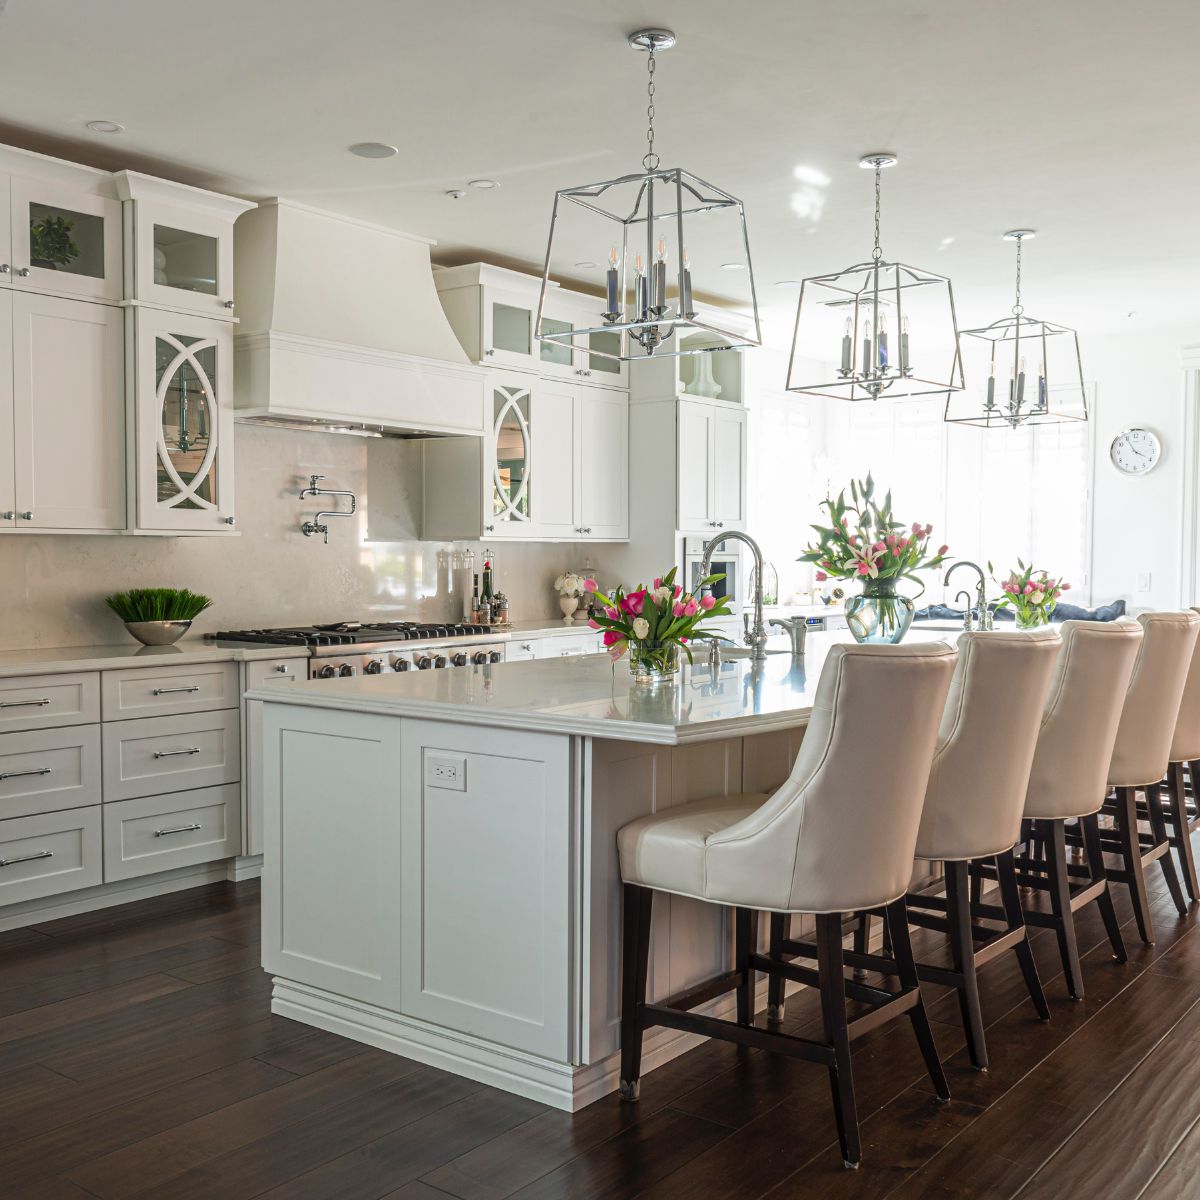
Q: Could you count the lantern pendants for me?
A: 3